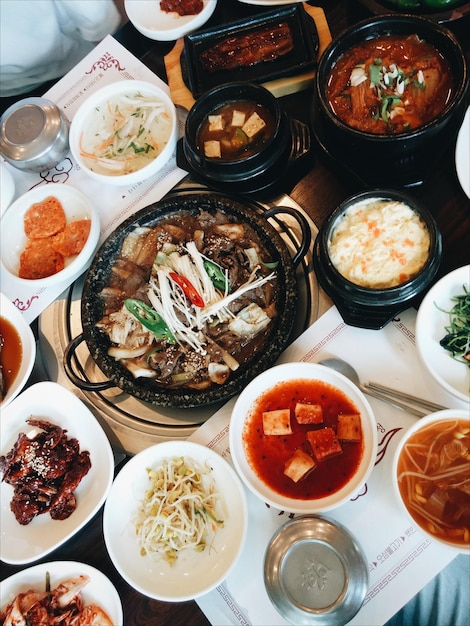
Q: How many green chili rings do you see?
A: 2